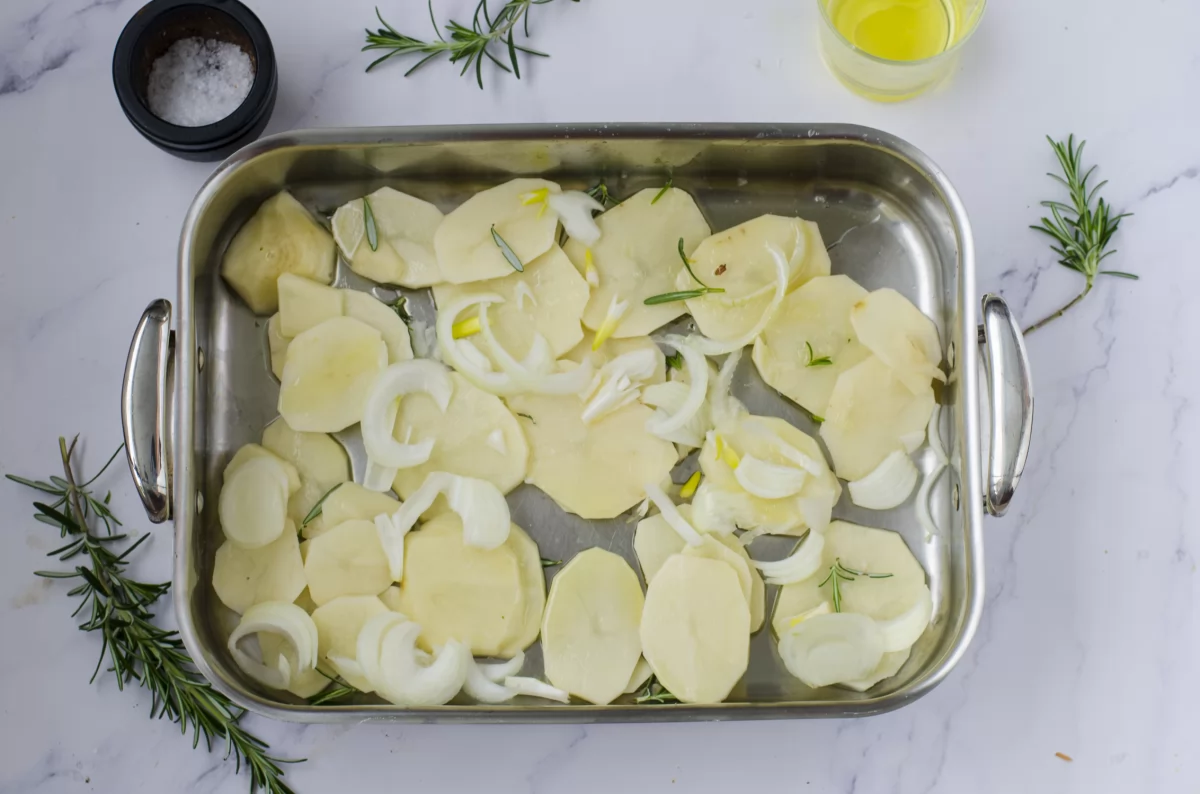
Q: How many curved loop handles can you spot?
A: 2